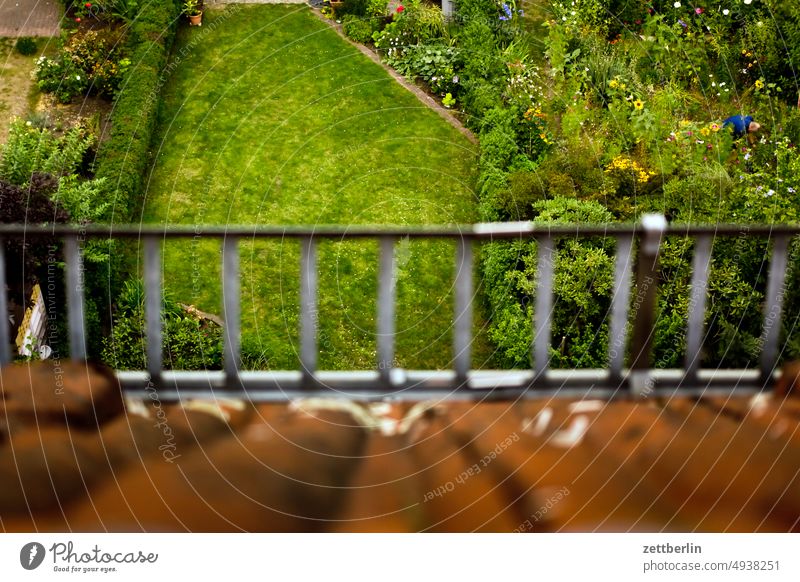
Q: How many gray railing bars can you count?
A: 11